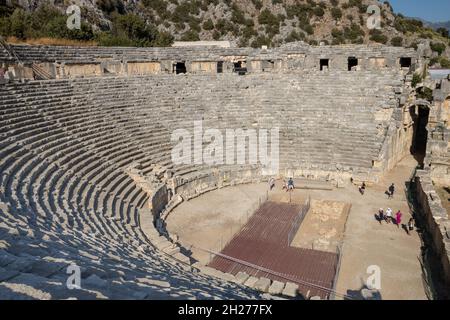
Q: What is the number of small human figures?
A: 9